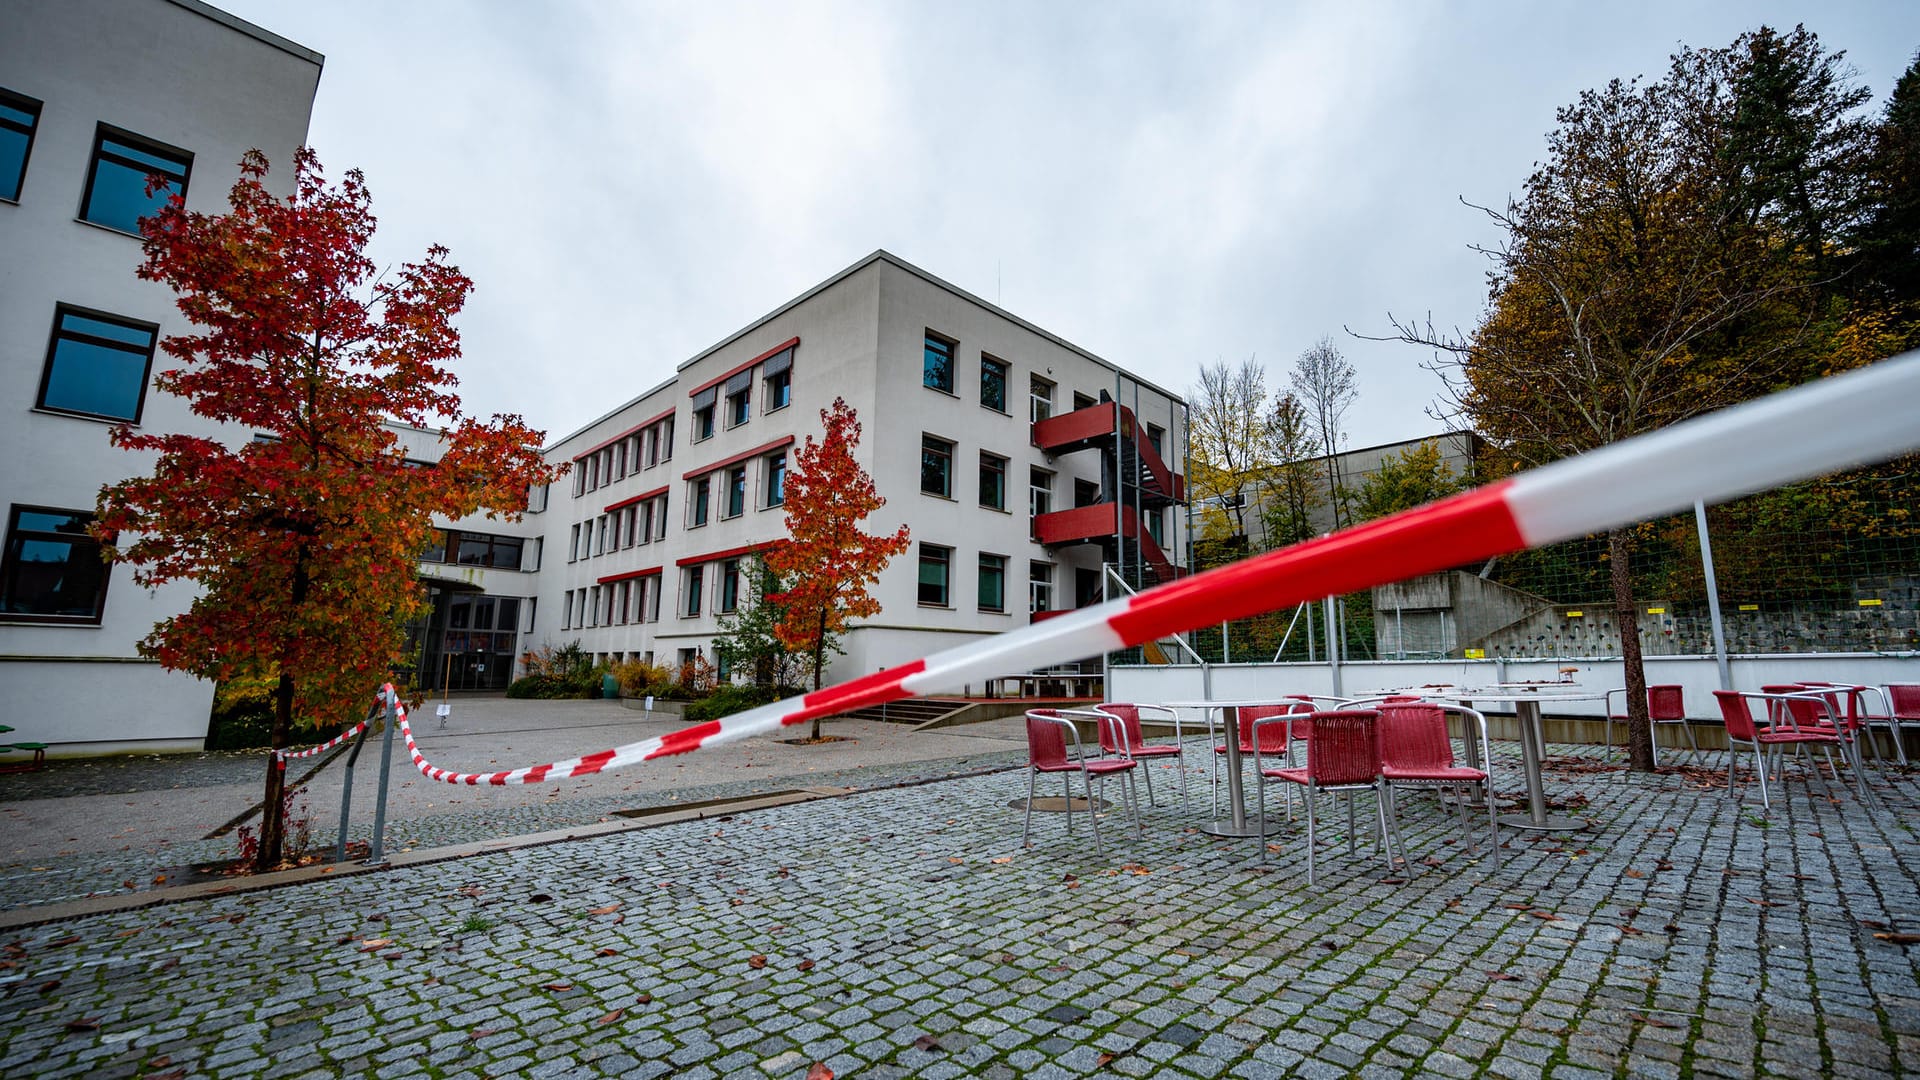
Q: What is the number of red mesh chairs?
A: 13